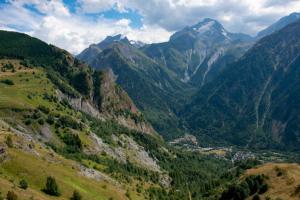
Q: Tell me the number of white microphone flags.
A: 0